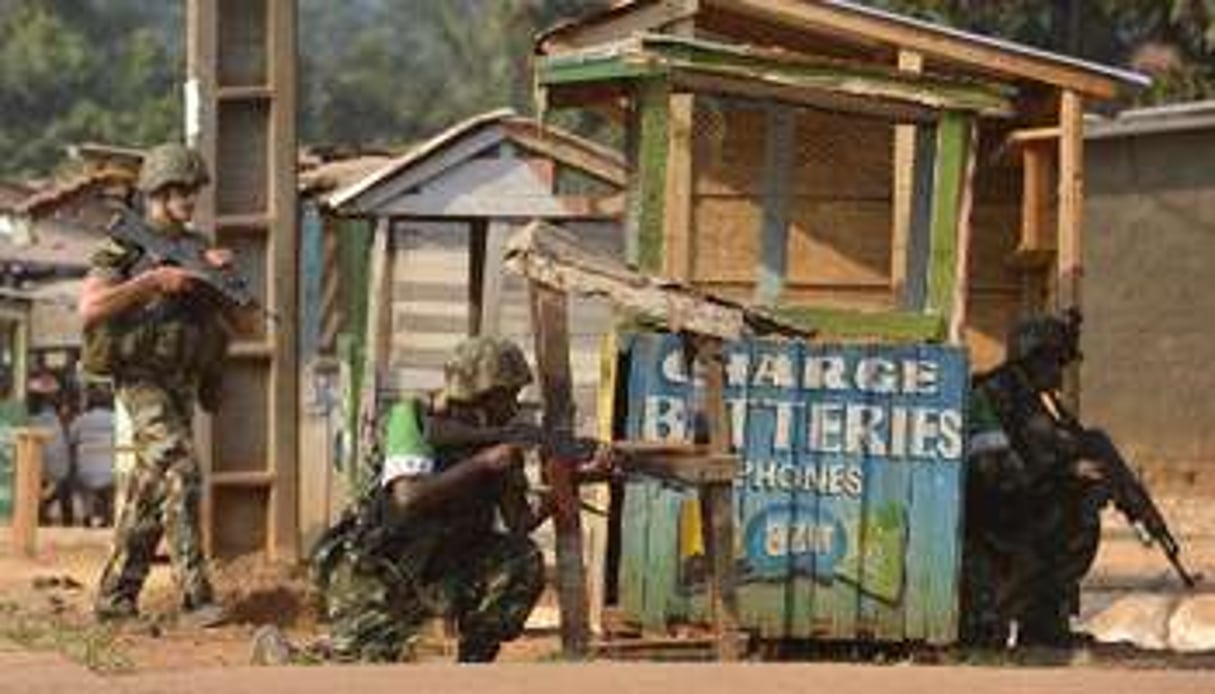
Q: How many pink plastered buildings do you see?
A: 0